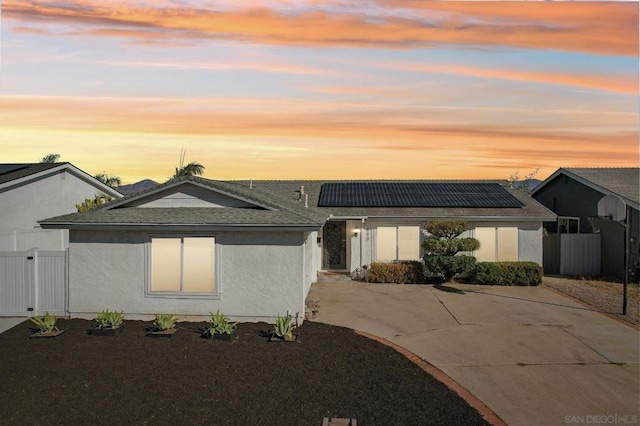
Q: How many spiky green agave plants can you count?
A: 5